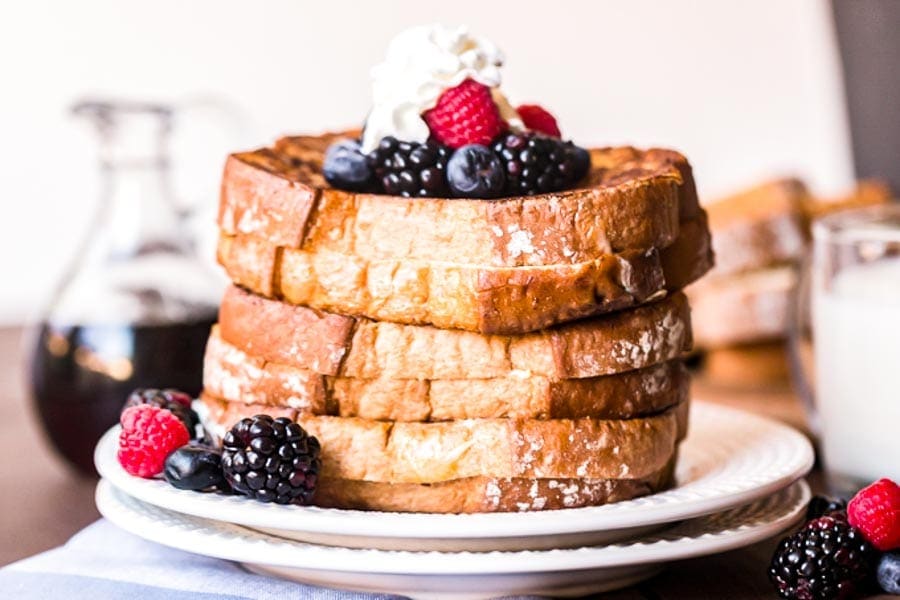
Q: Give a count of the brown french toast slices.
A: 6